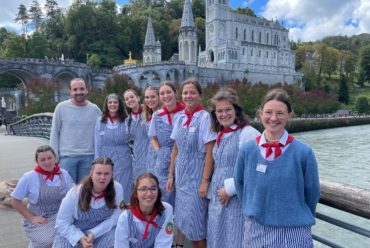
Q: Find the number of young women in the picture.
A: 10